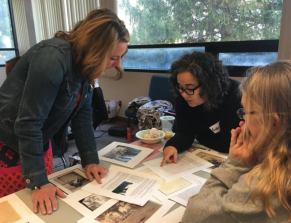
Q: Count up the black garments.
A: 1